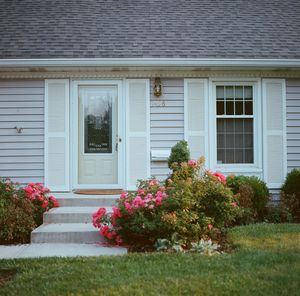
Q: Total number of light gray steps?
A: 3